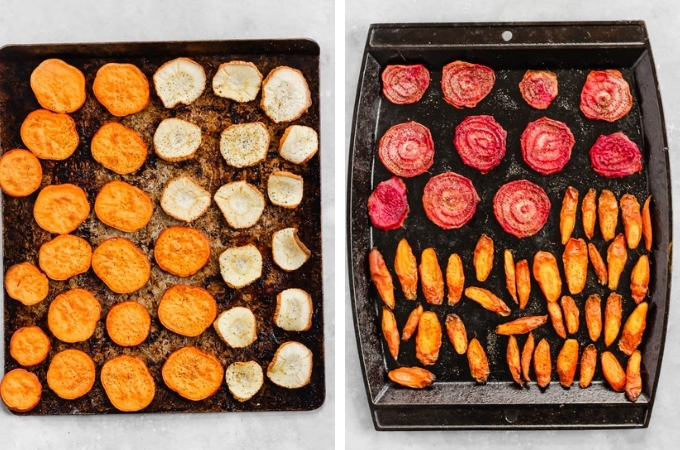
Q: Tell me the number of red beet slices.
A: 11